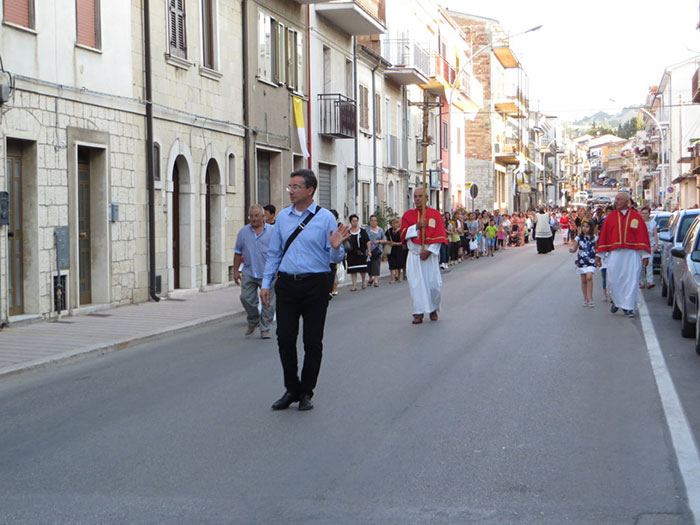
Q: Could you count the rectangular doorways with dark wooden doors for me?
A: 2